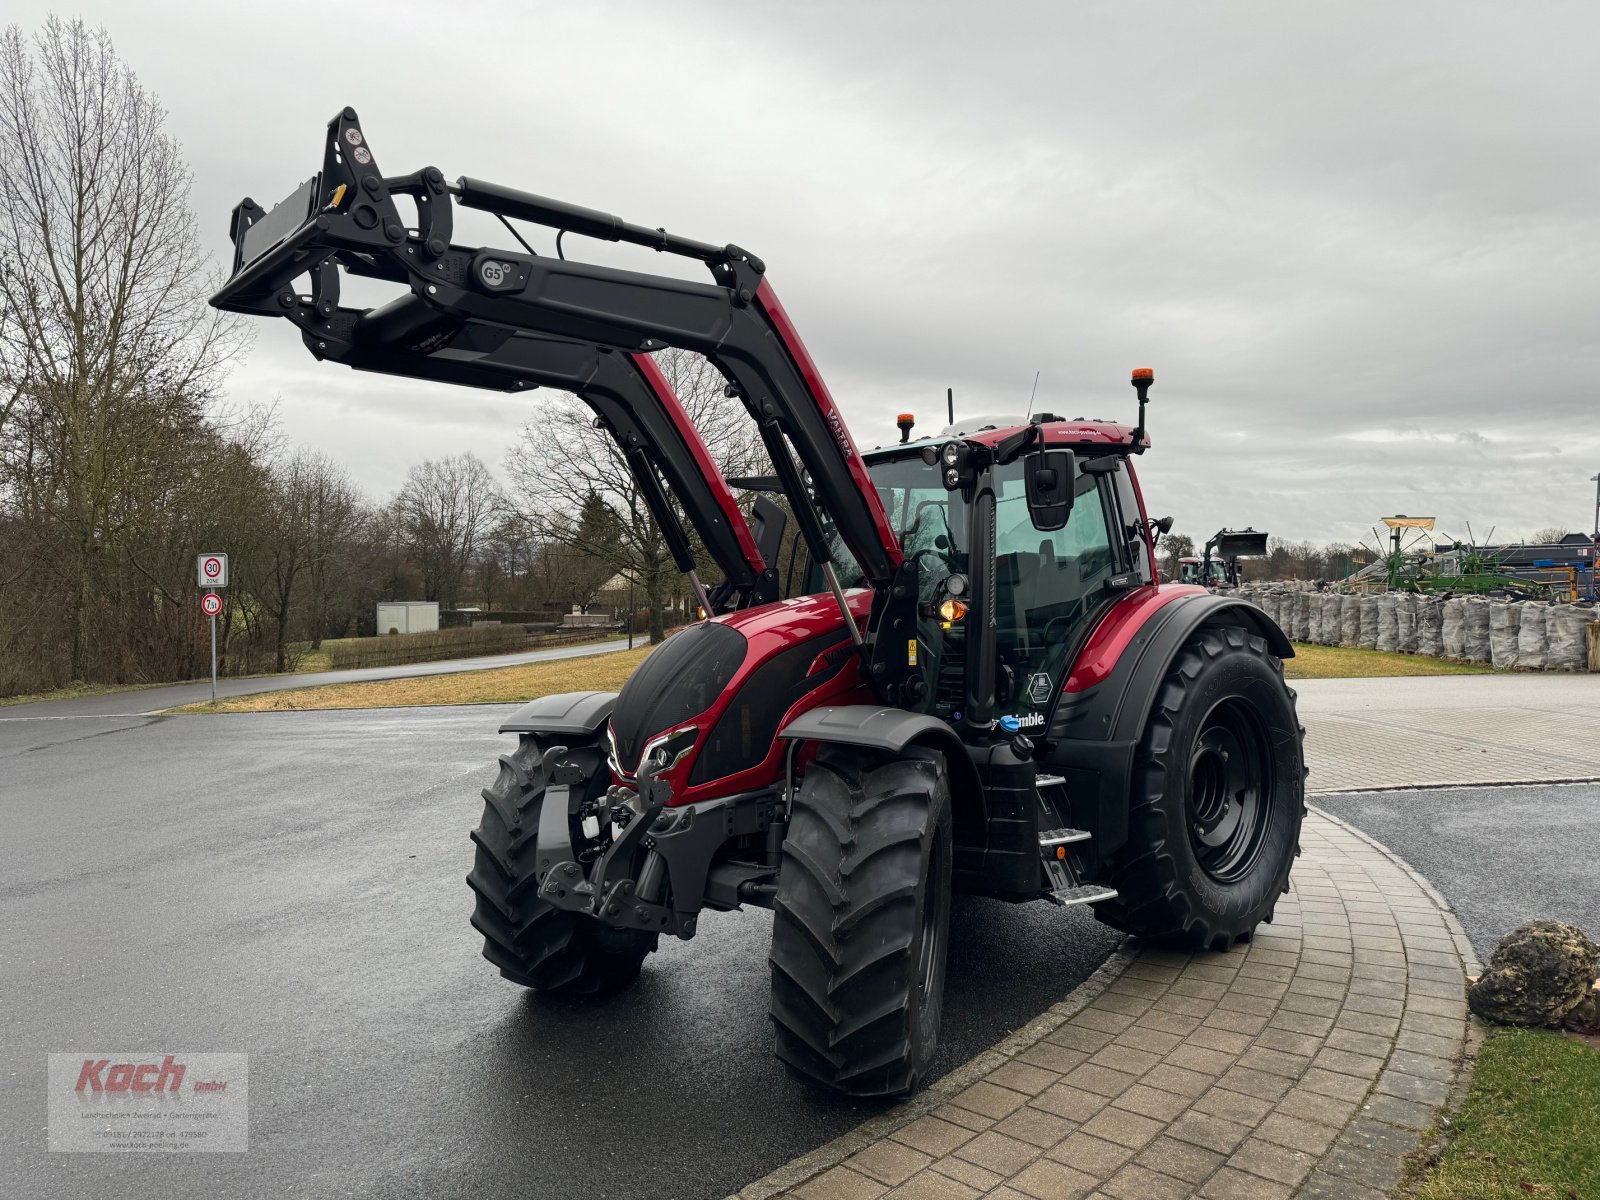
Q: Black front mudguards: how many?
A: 2